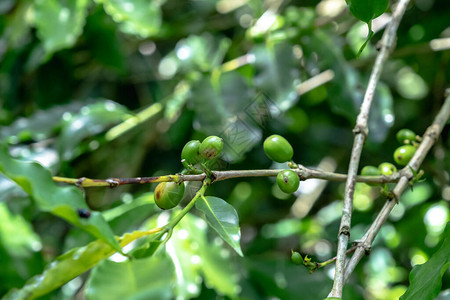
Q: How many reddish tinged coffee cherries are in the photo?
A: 1